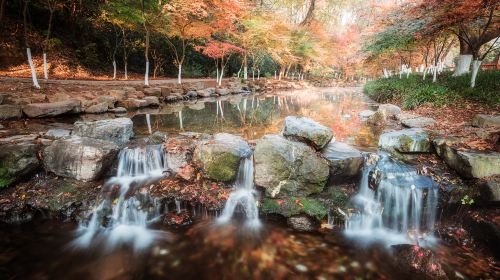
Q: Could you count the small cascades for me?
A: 3